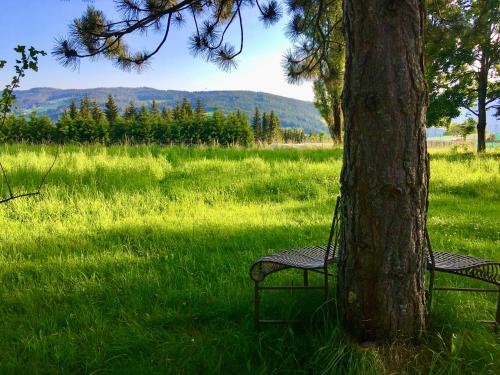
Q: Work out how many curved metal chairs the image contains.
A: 2